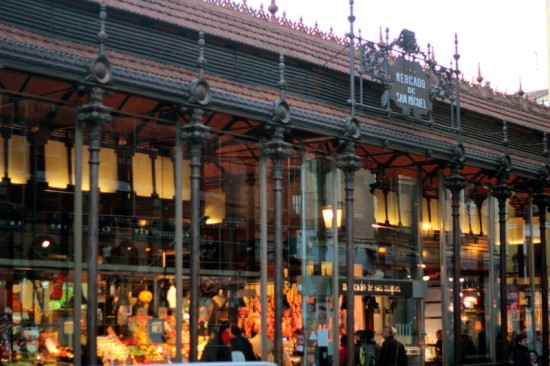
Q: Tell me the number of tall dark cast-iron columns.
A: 7